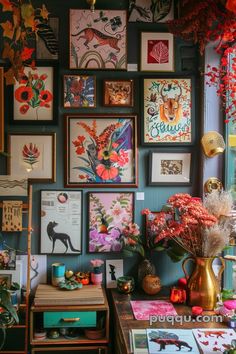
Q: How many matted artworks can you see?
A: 3